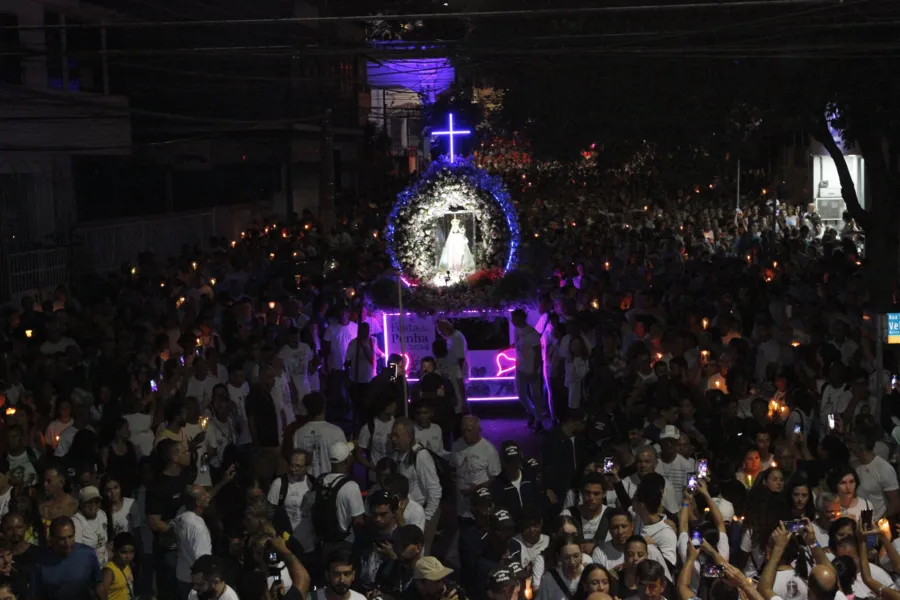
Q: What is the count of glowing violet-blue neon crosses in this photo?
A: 1